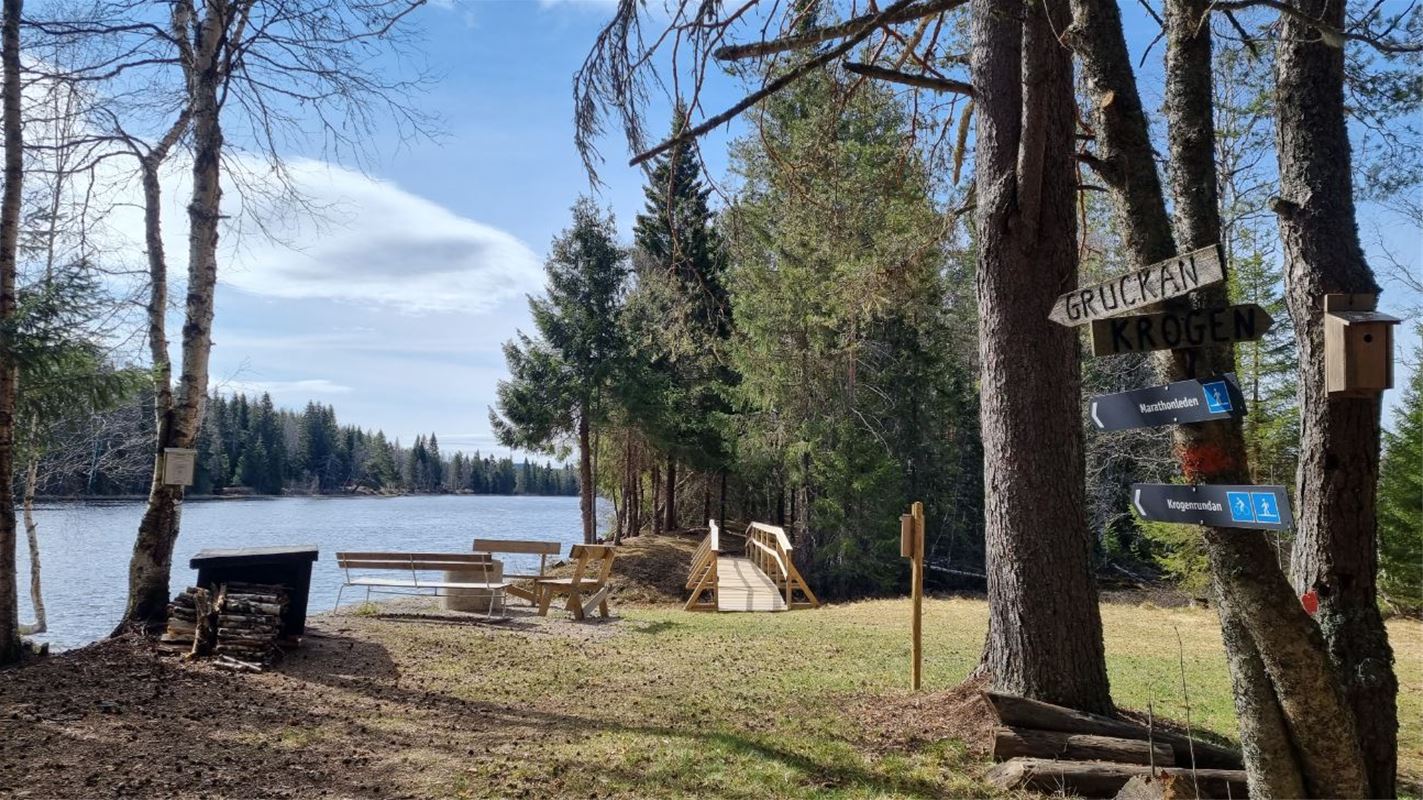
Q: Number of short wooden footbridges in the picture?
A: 1